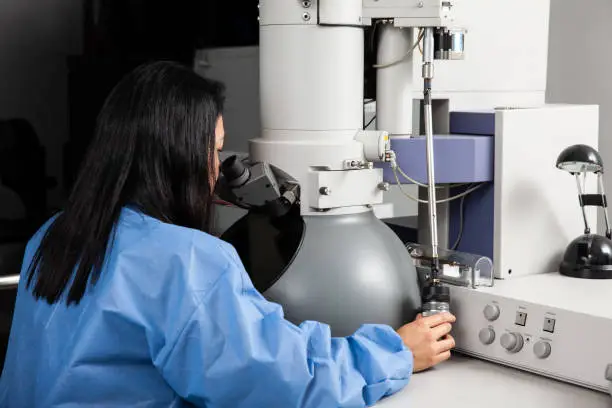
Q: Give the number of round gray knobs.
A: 4